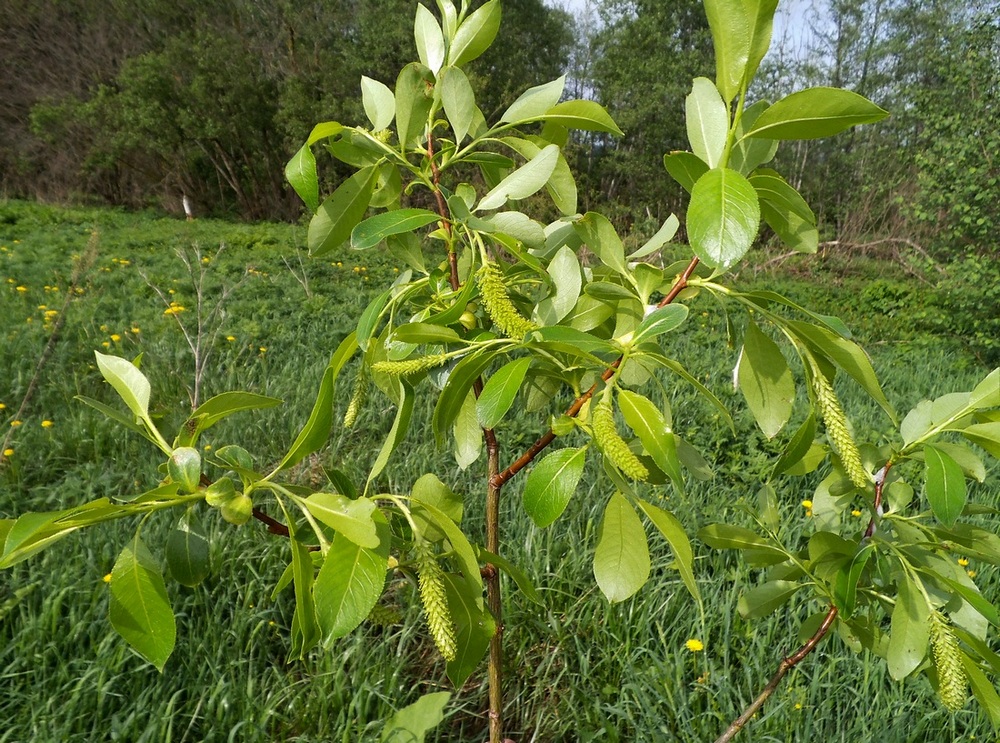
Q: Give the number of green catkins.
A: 7